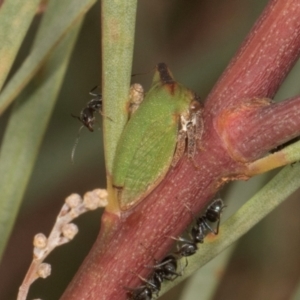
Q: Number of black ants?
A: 3